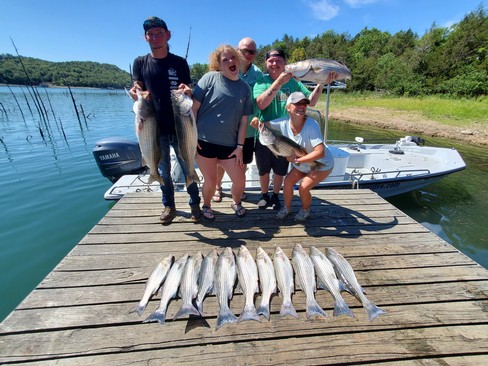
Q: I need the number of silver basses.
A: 15